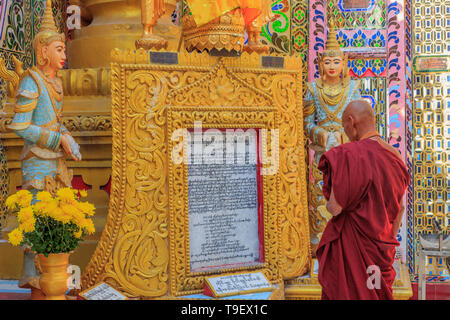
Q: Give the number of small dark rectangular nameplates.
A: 2